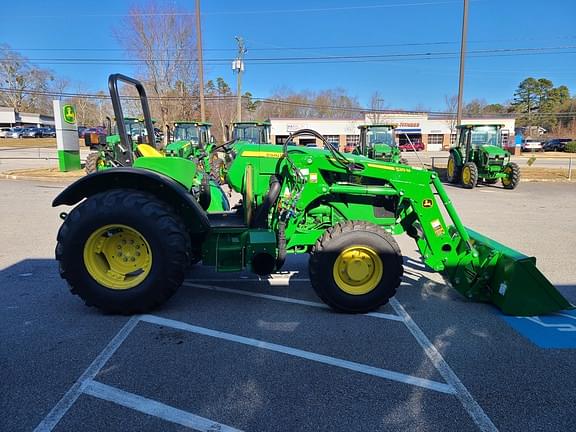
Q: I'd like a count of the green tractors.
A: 6